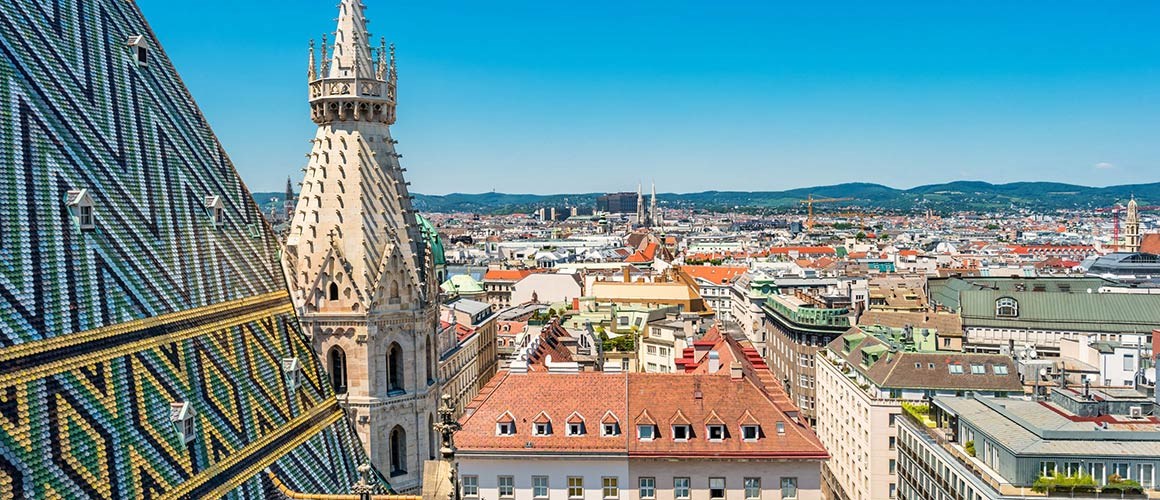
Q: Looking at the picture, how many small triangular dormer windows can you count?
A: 13